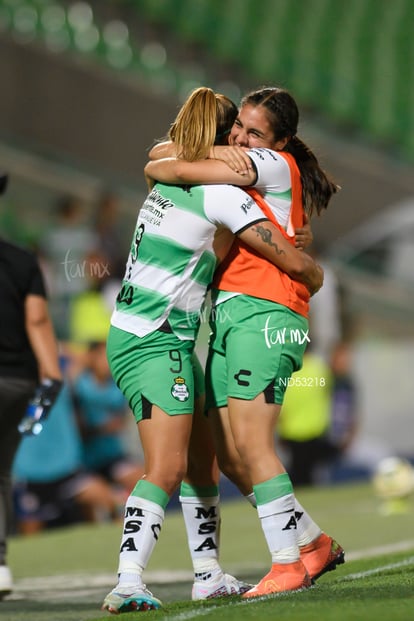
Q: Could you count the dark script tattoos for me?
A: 1